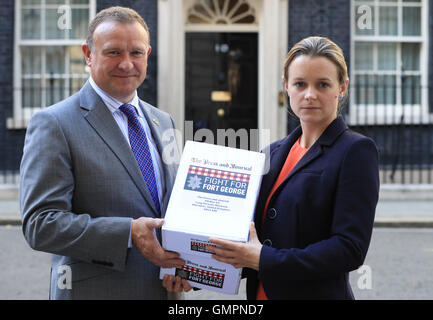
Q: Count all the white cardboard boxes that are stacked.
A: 2